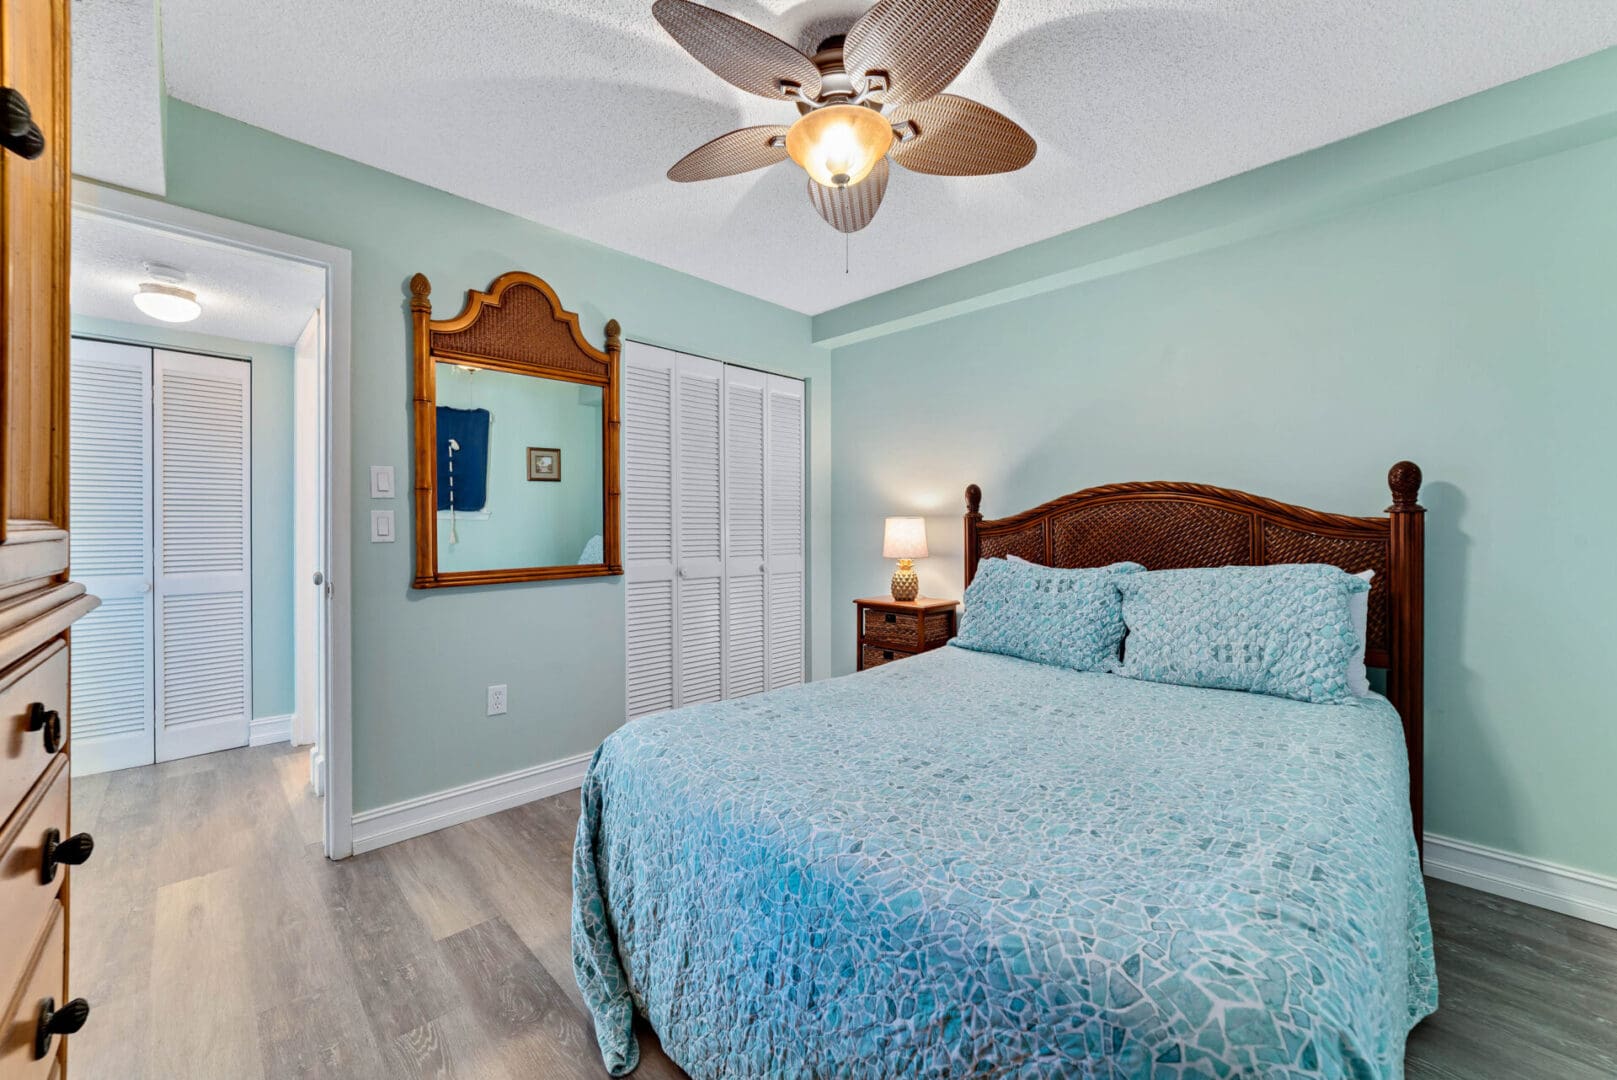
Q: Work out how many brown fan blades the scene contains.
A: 5